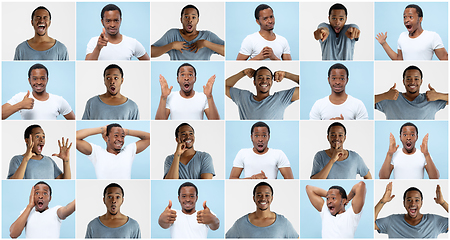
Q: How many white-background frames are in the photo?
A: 12